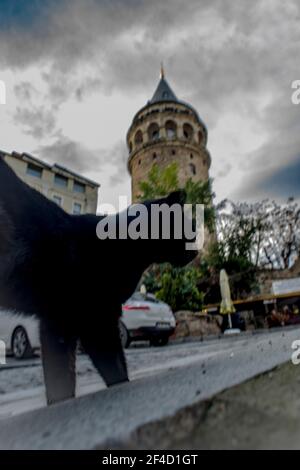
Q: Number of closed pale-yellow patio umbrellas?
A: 1